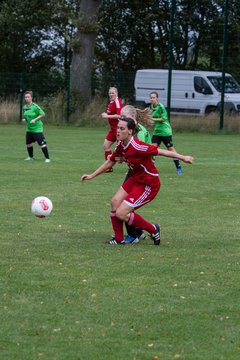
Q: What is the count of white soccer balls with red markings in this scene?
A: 1